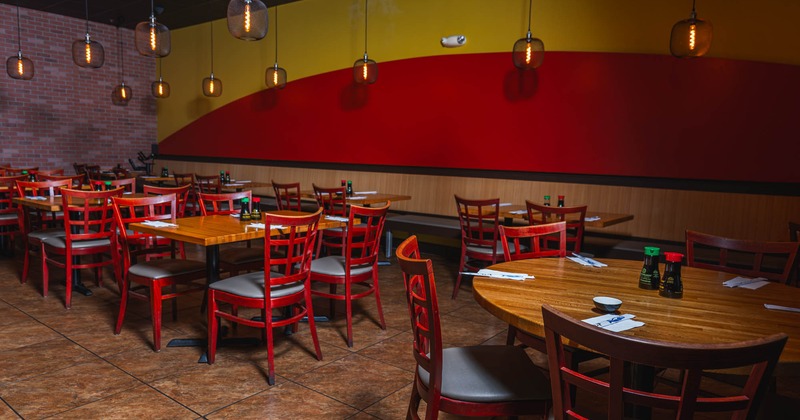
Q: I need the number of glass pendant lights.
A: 11